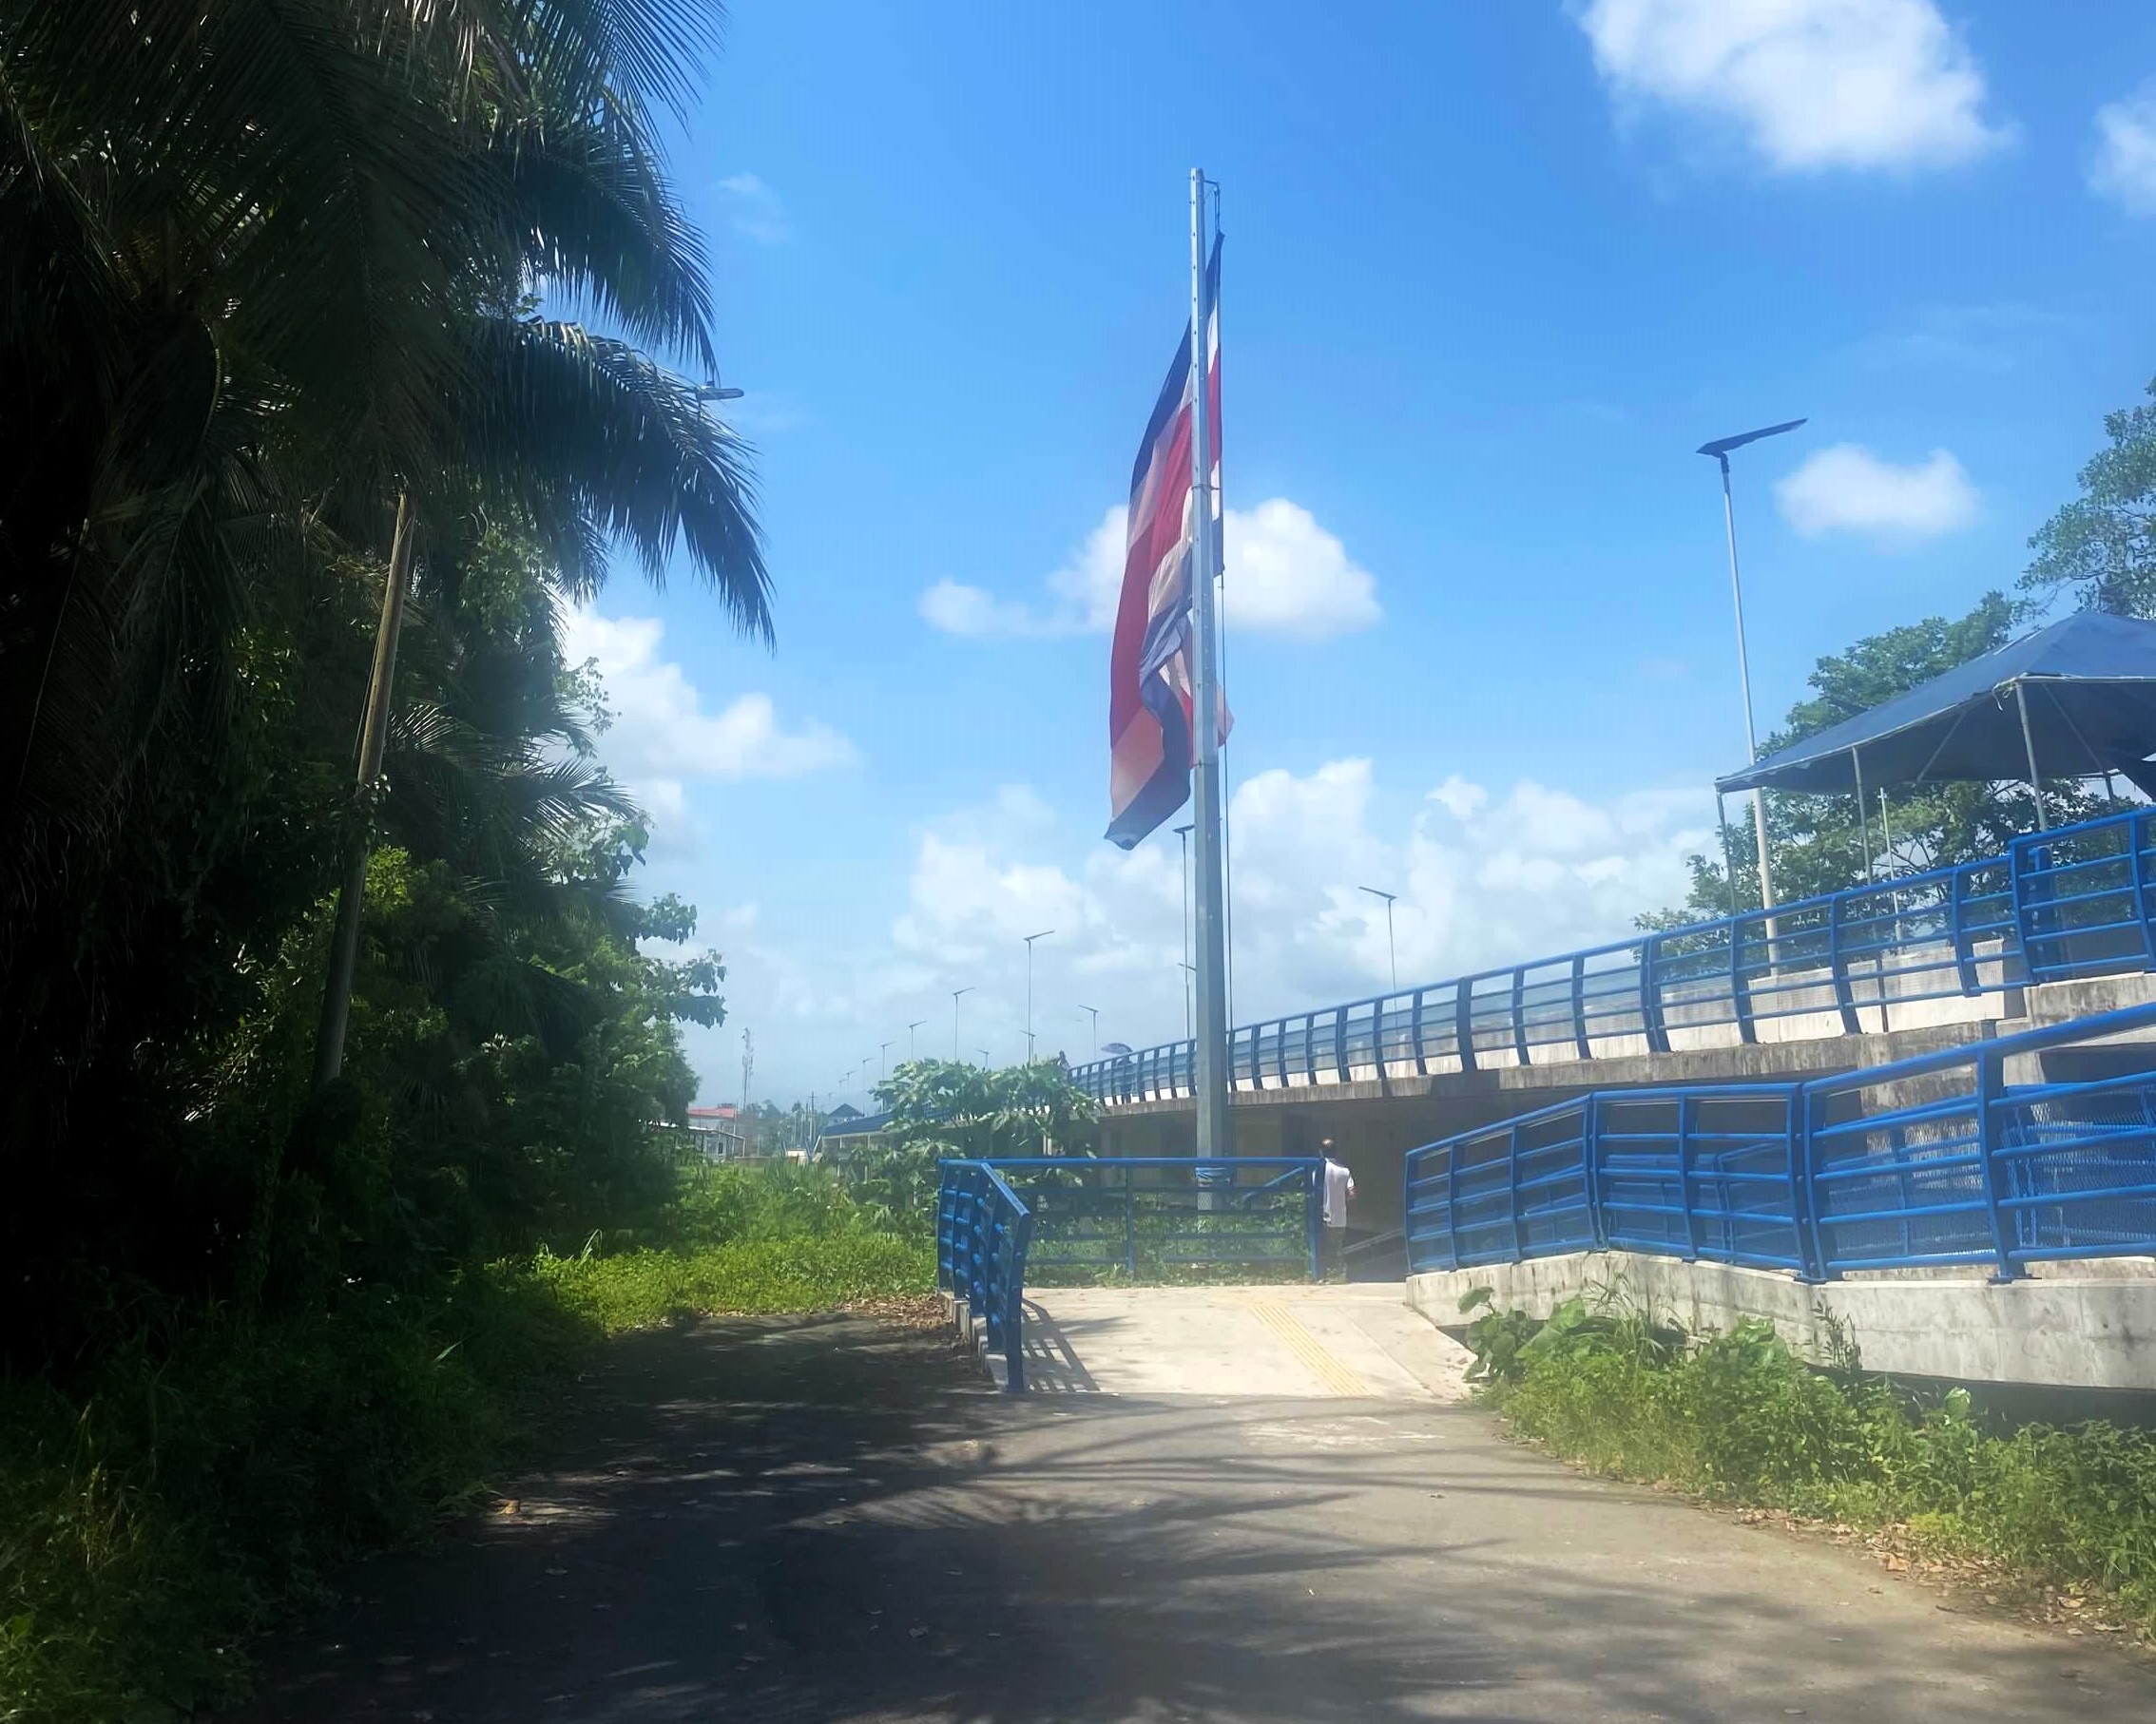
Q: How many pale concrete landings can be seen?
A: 1